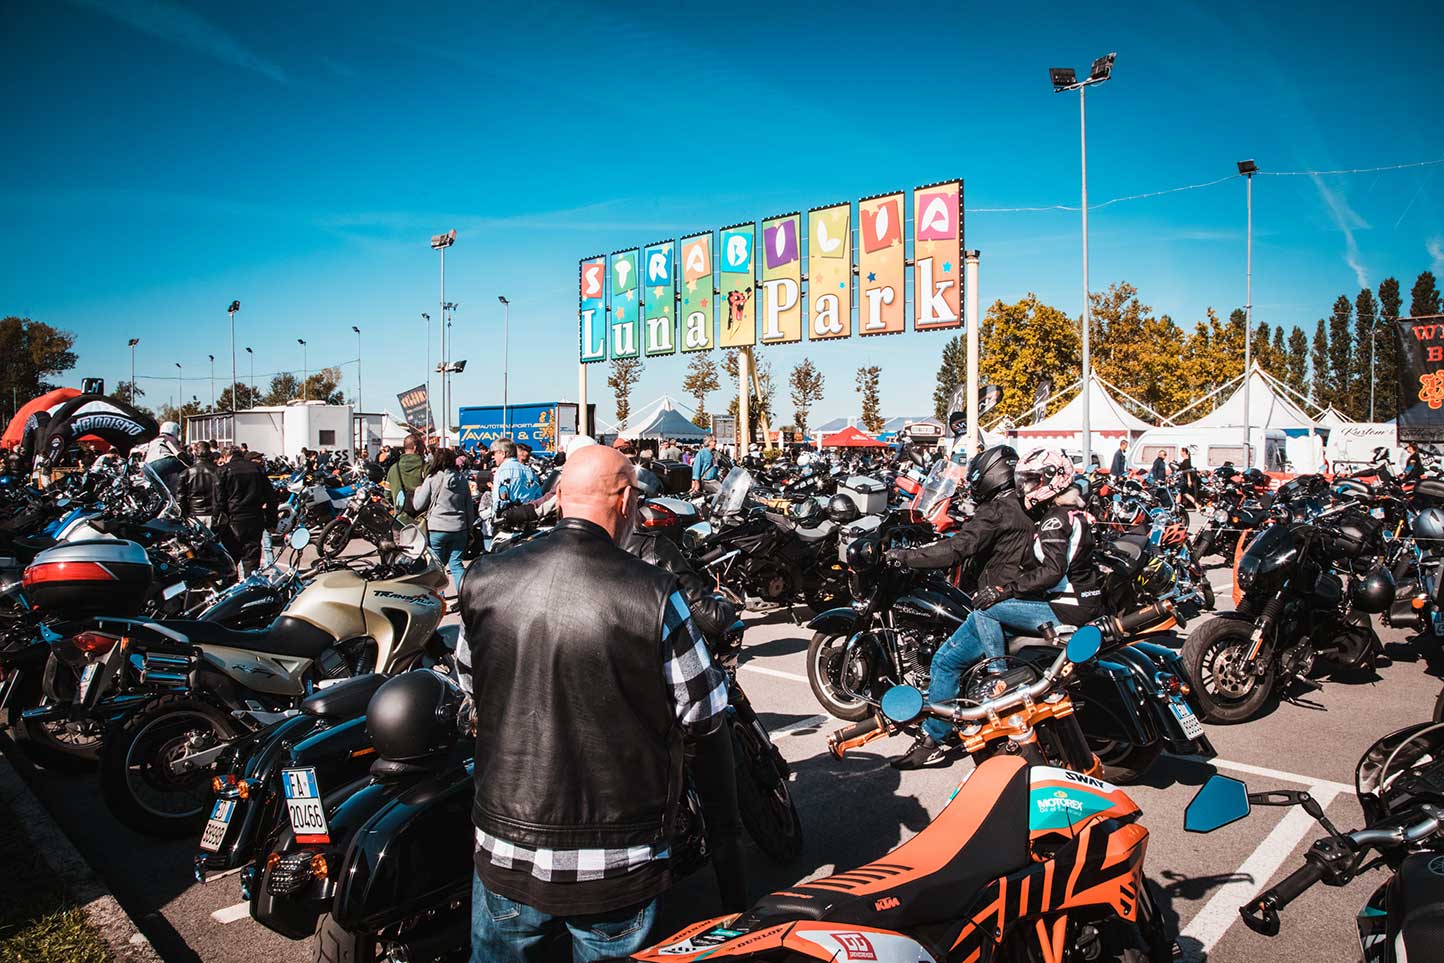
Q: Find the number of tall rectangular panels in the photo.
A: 9